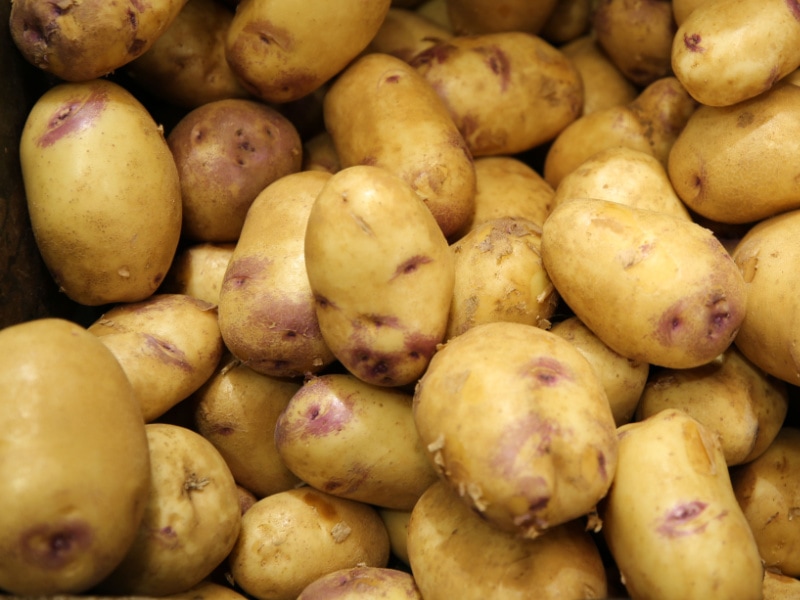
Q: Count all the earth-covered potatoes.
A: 0